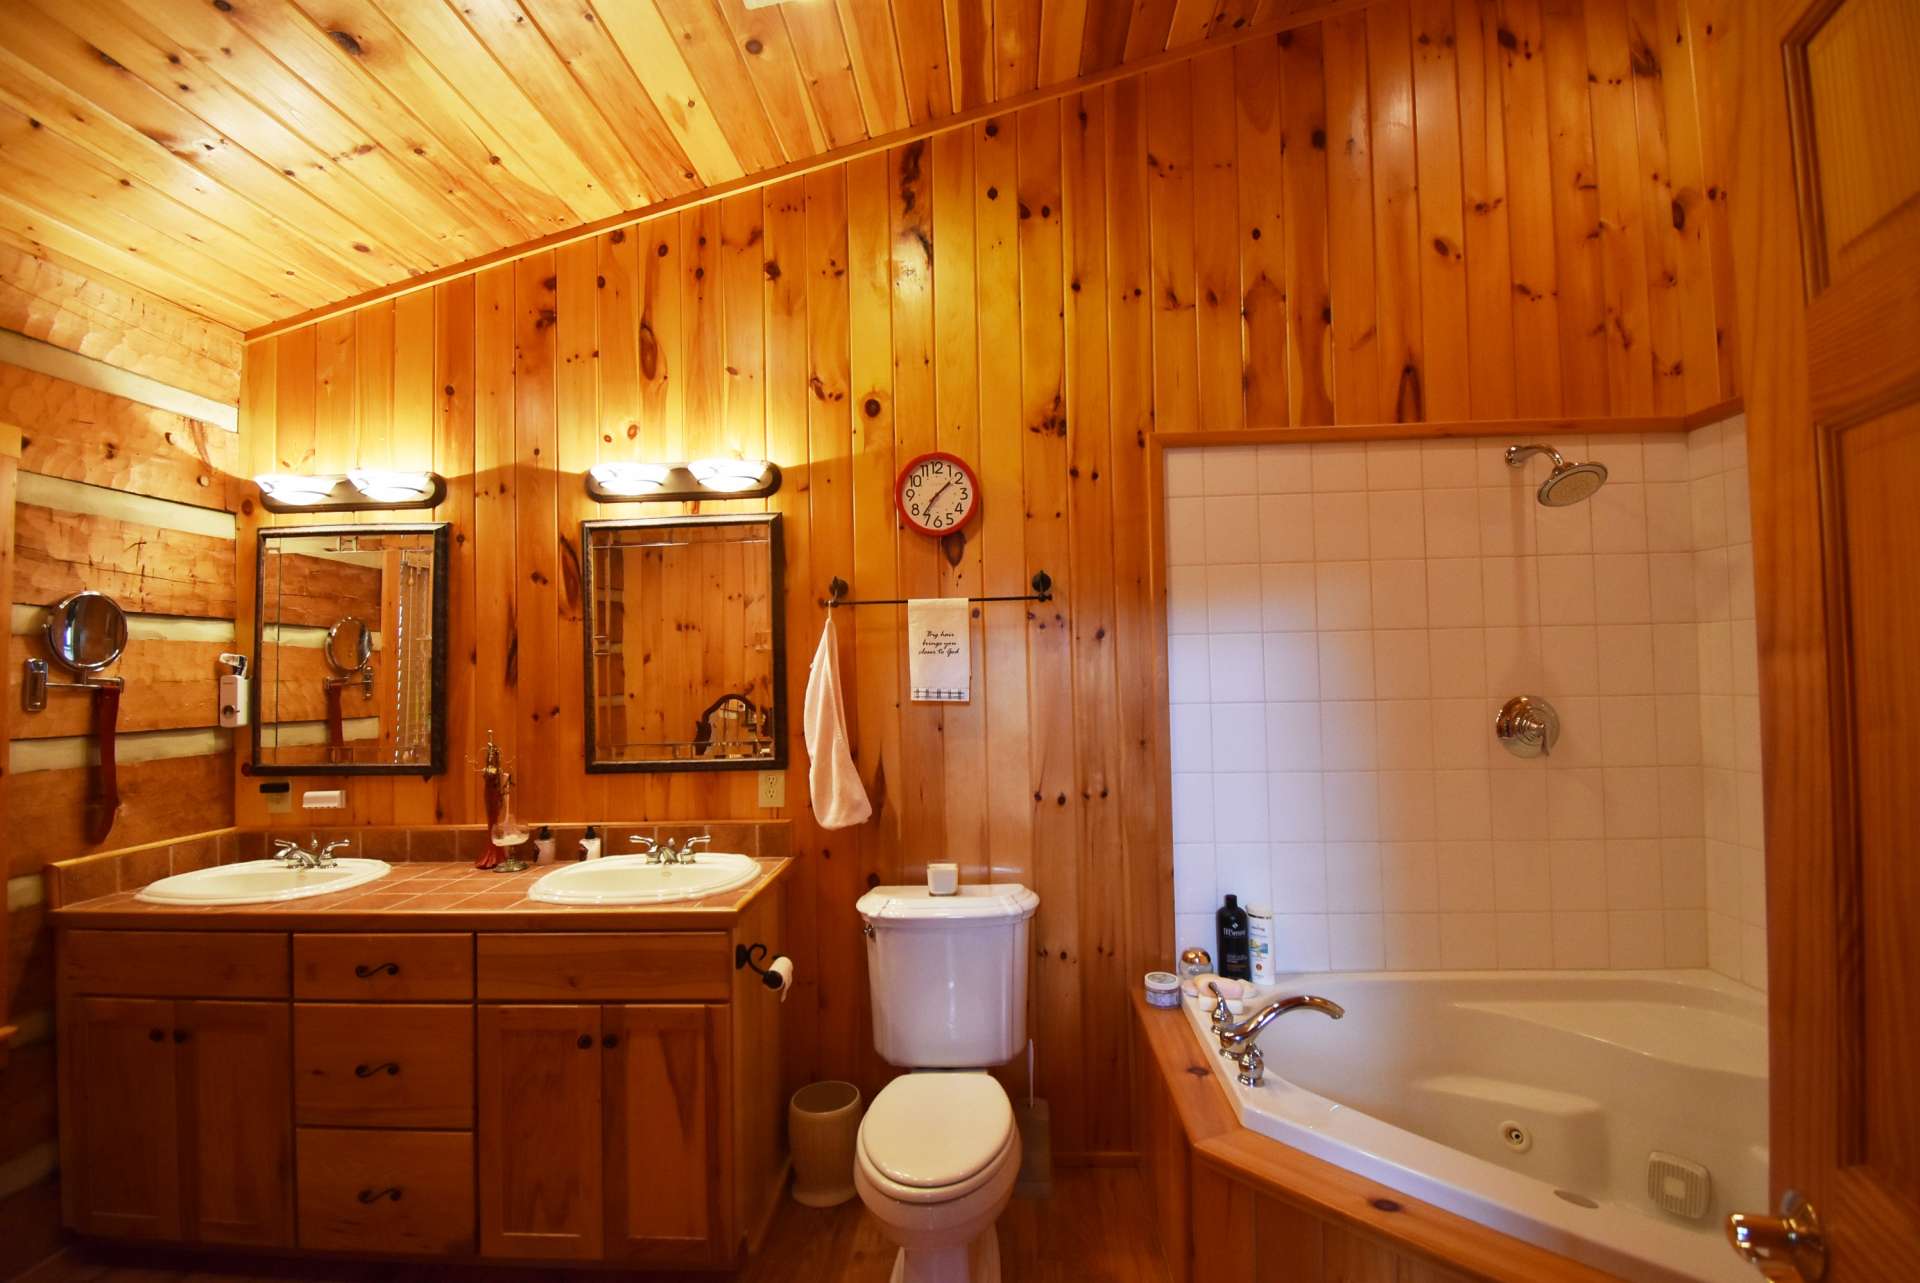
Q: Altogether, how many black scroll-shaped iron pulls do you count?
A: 3